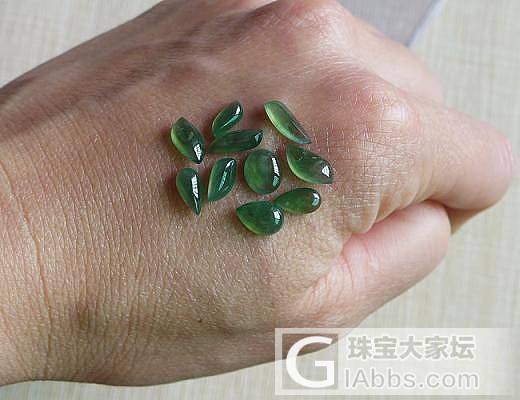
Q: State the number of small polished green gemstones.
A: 10